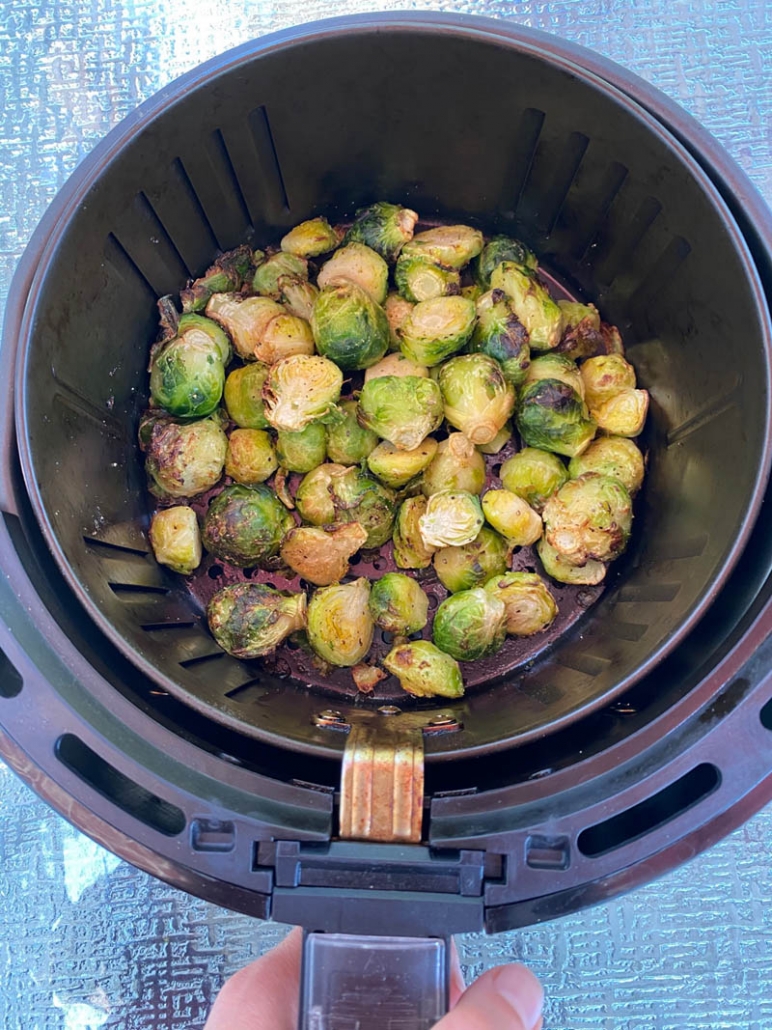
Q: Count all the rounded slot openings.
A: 4